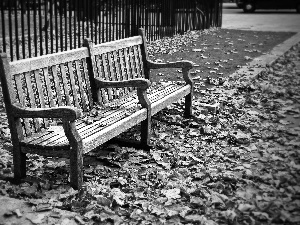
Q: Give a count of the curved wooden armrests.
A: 3